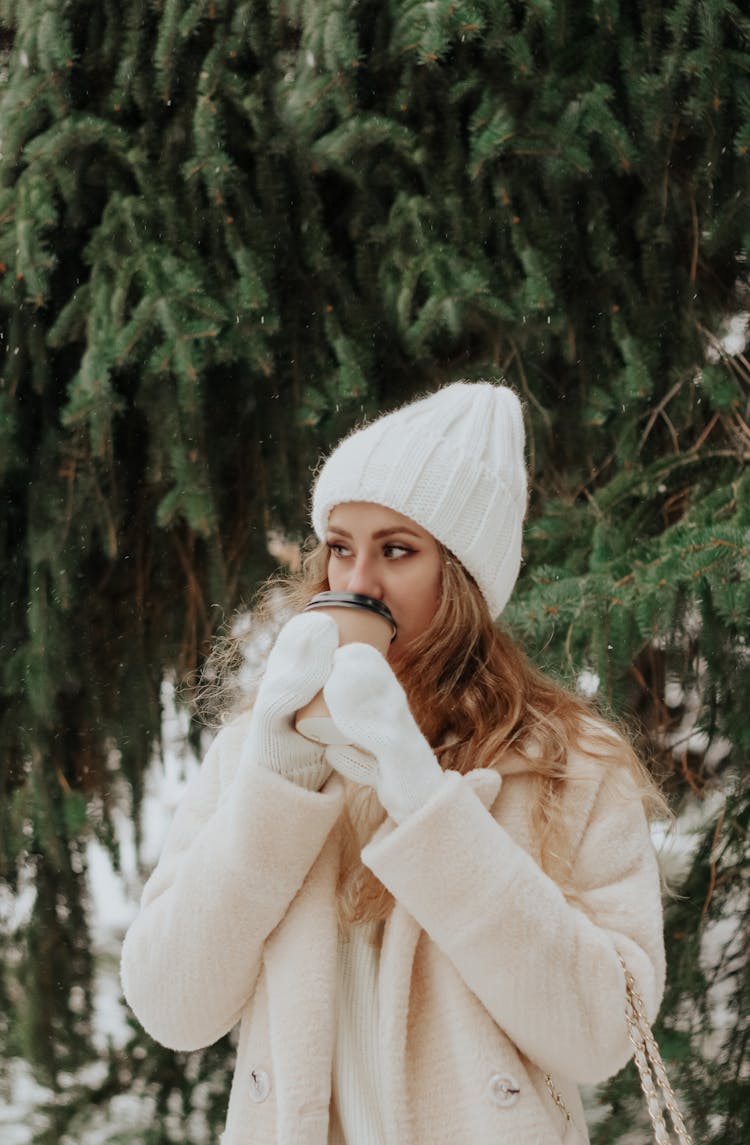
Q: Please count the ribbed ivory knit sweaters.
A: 1